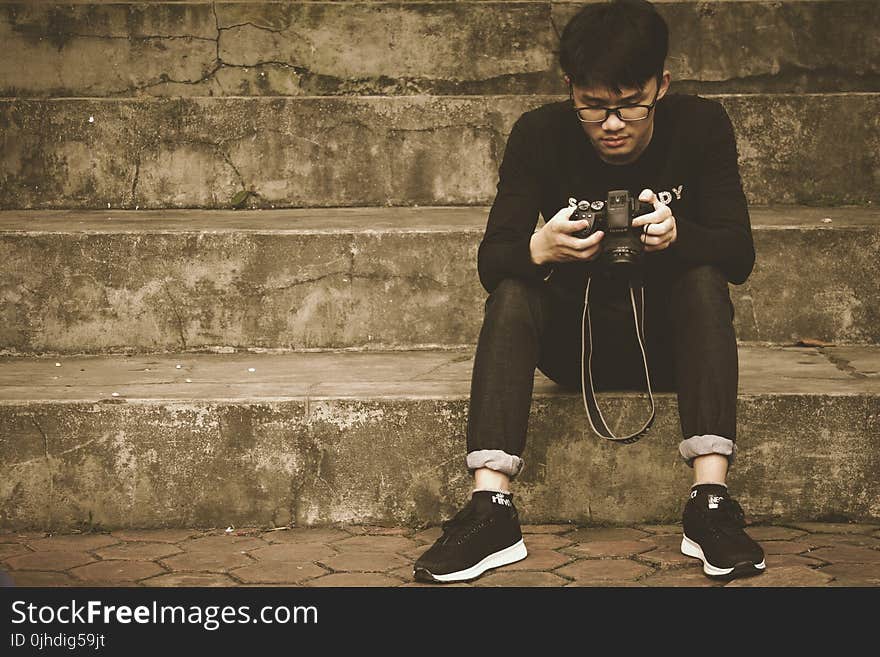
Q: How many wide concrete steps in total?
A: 4